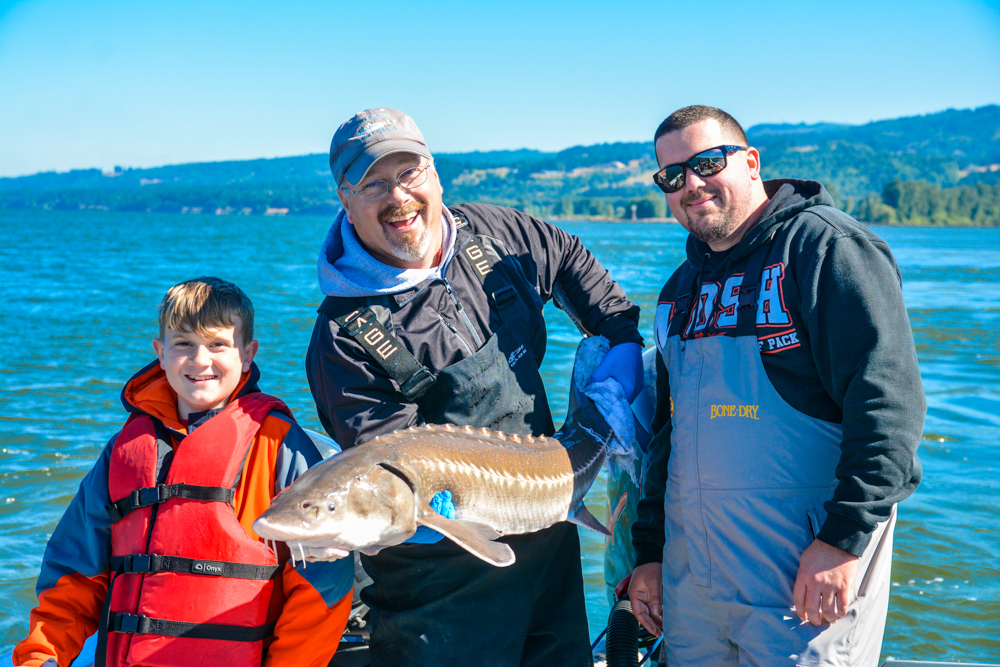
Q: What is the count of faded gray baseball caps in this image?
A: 1